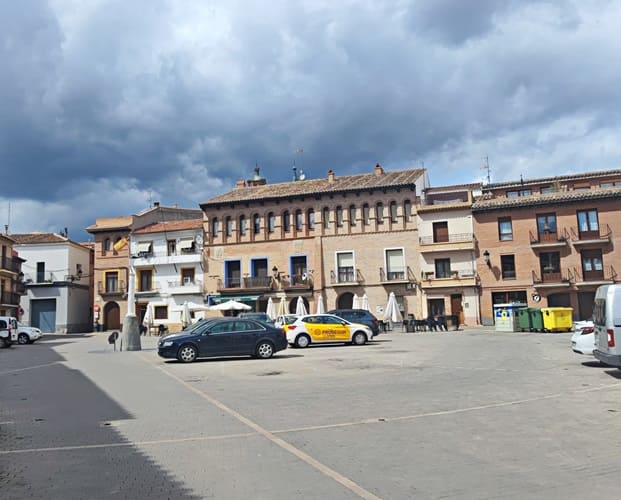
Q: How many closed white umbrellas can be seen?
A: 9